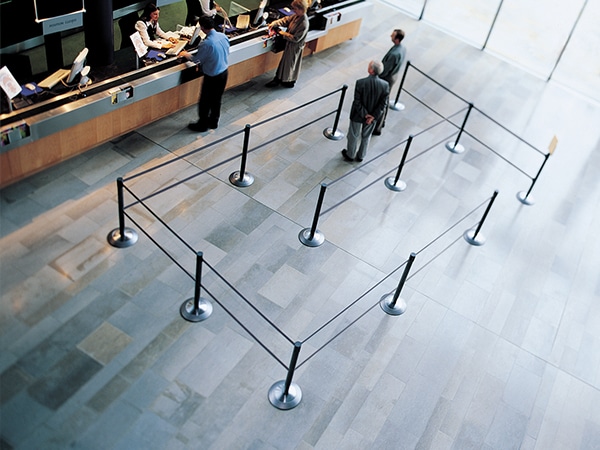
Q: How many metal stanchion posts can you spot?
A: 12